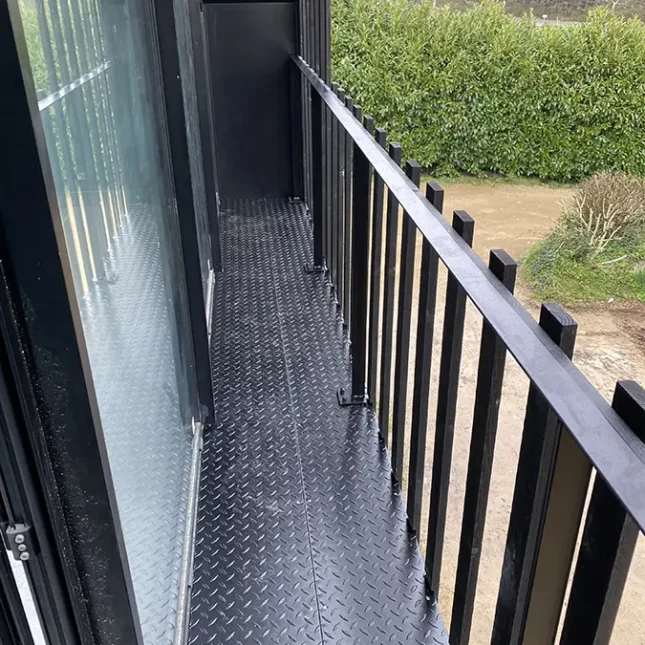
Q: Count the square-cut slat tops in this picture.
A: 13